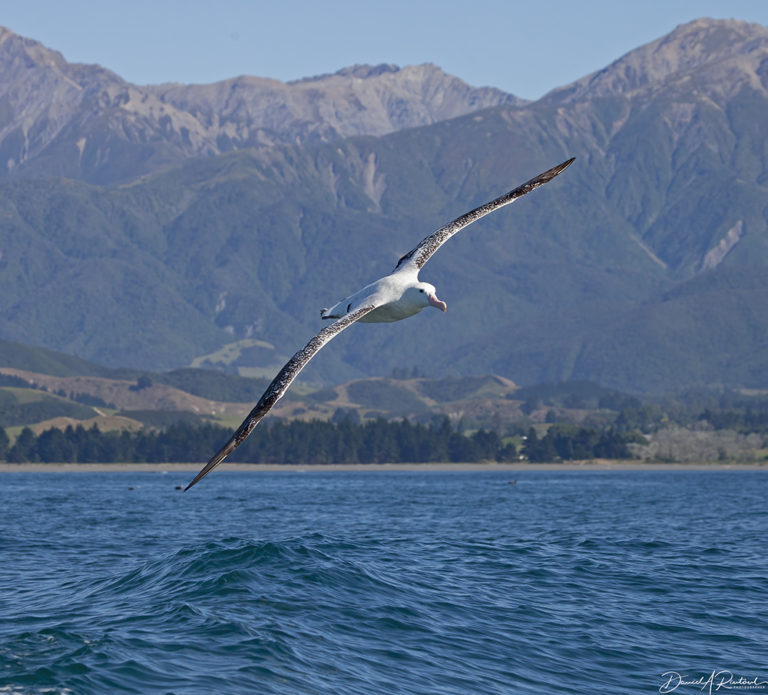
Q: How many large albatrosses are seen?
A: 1